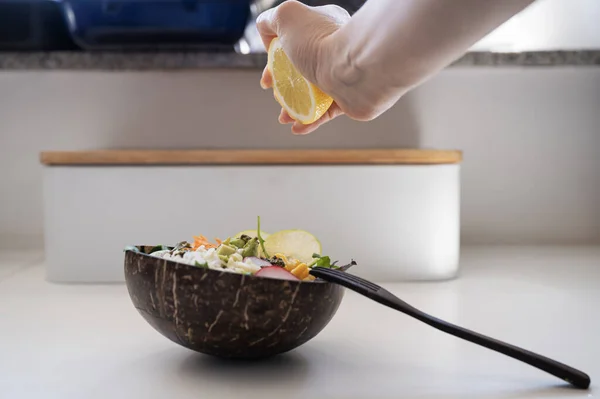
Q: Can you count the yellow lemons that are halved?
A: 1